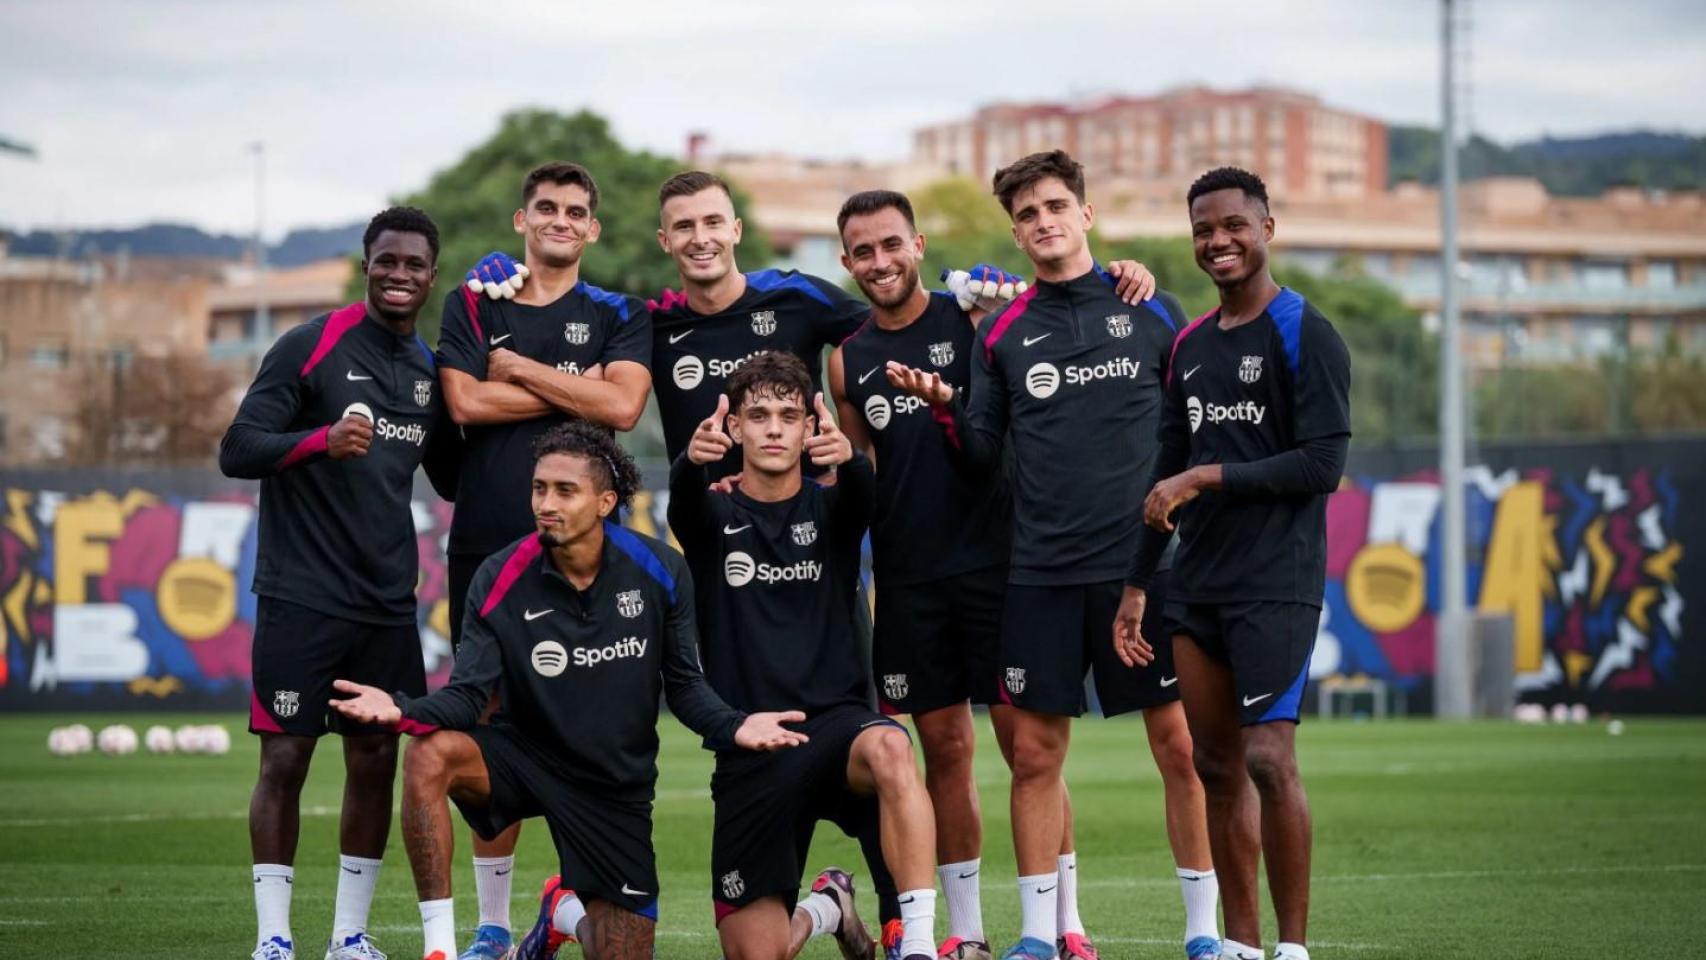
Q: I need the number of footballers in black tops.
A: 8